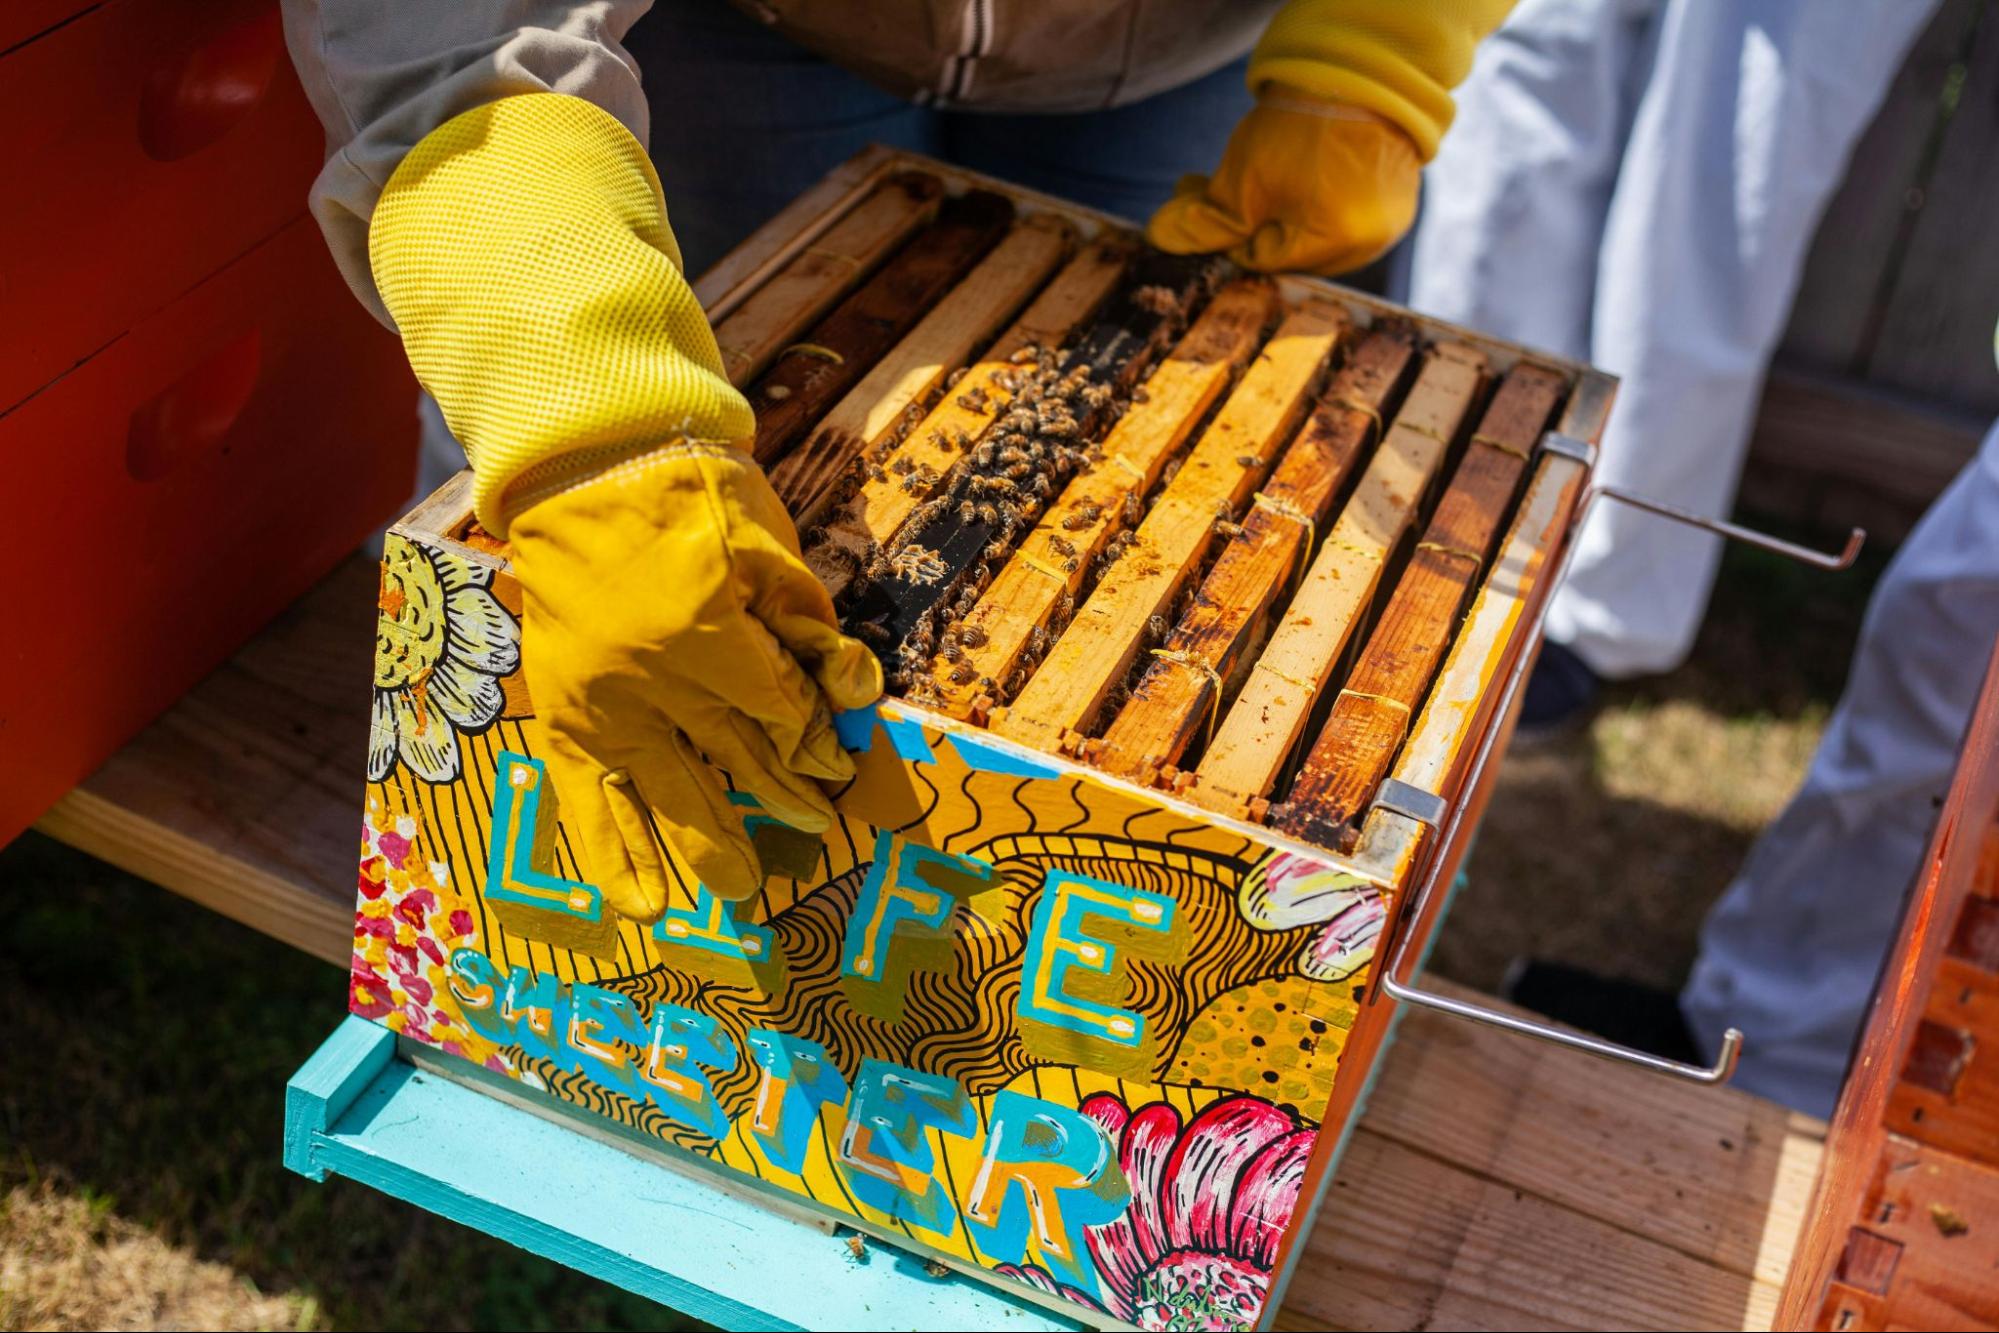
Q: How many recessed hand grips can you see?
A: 2